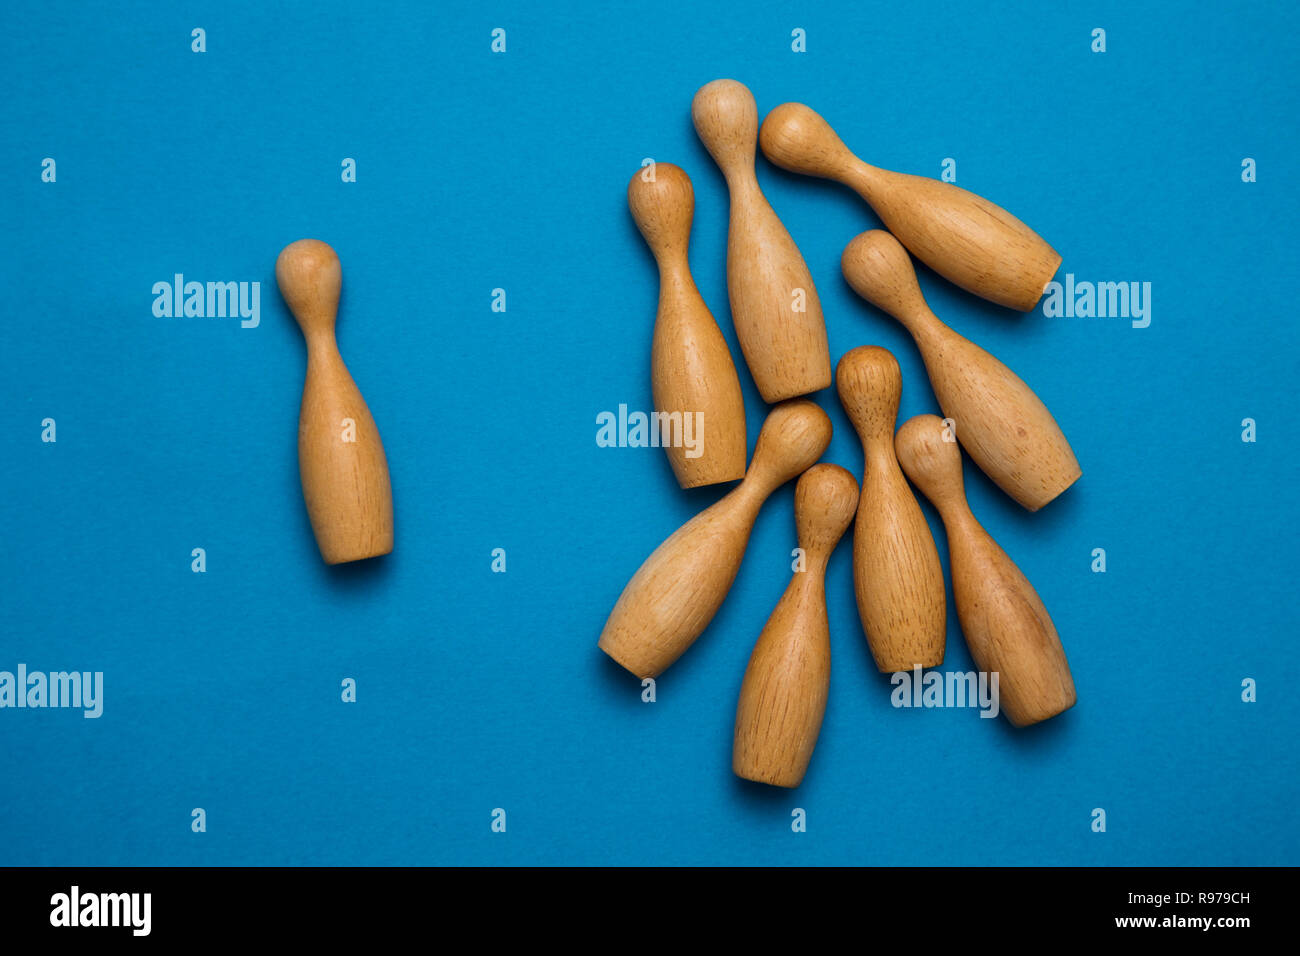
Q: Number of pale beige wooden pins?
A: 9